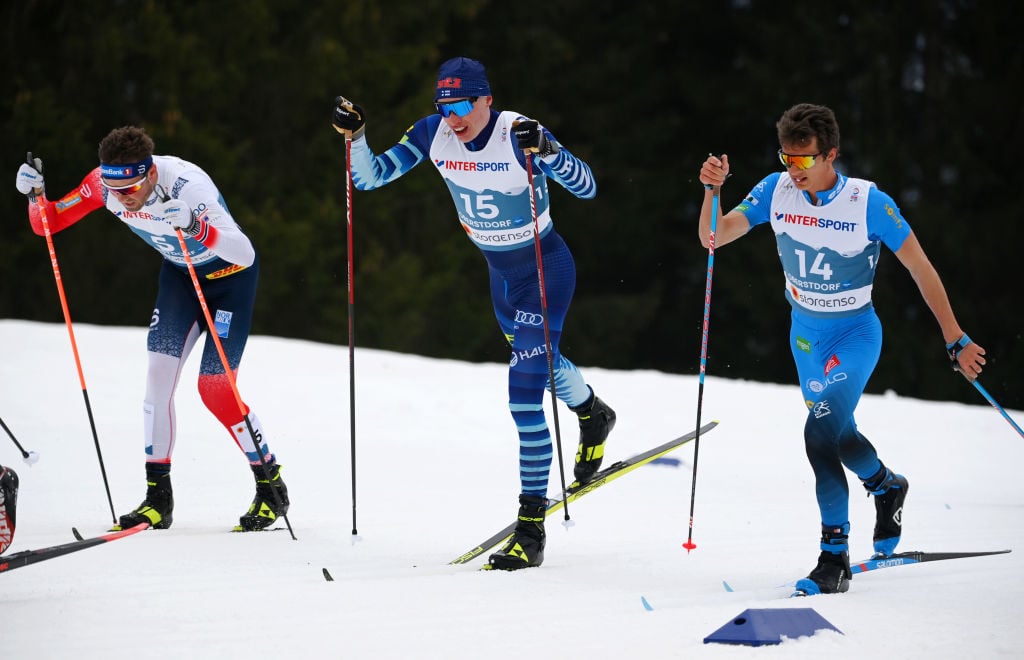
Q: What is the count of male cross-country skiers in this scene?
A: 3